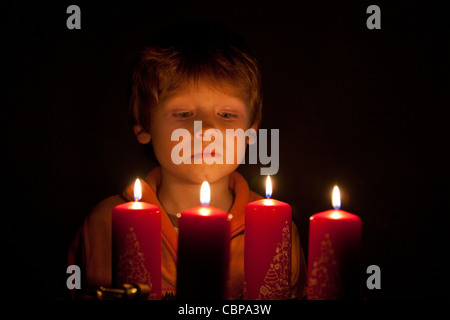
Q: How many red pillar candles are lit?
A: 4